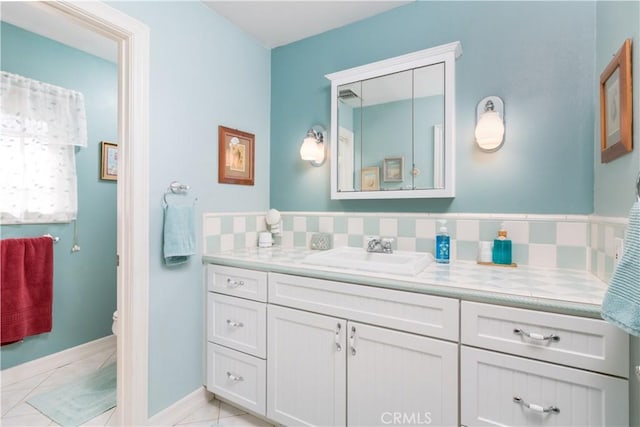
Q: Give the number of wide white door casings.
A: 1